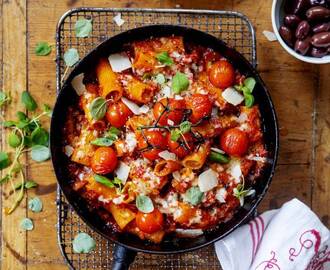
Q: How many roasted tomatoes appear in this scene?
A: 9